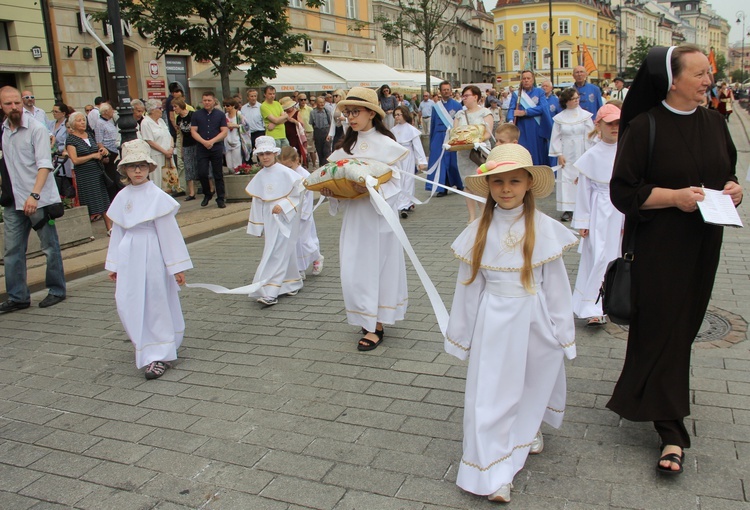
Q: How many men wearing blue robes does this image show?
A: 4